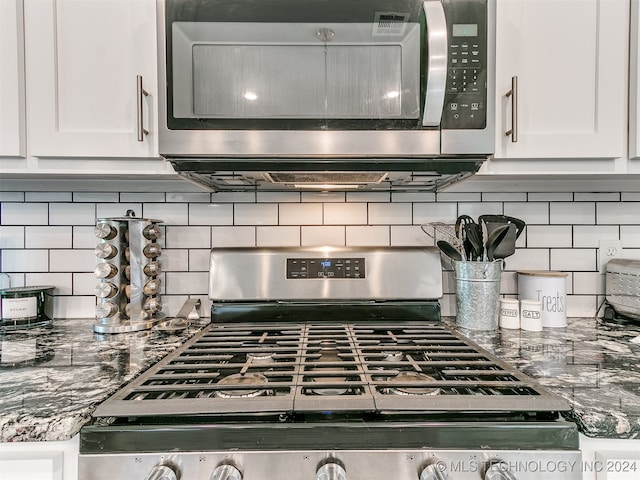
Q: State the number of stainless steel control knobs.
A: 5